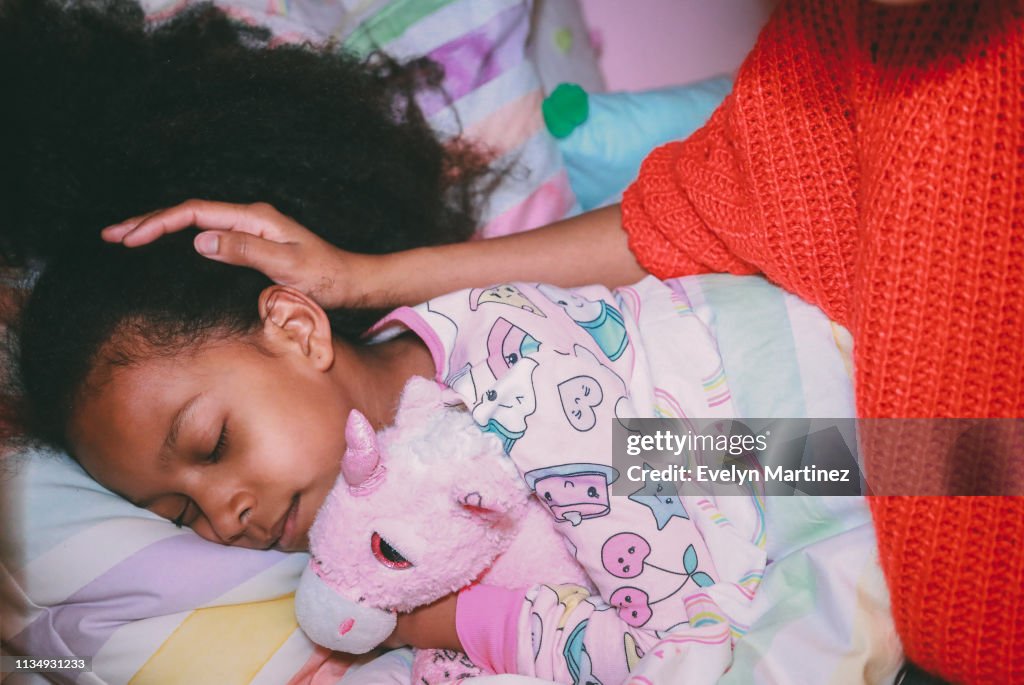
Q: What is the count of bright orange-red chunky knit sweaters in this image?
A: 1